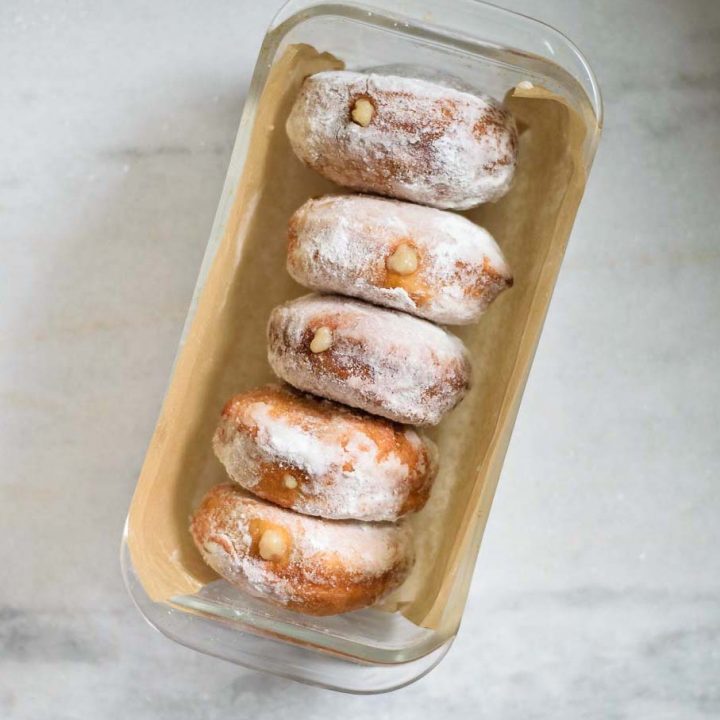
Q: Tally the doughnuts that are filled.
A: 5